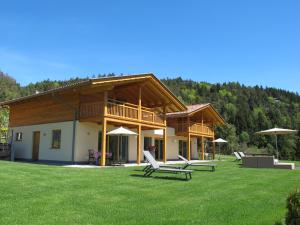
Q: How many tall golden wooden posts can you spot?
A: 6